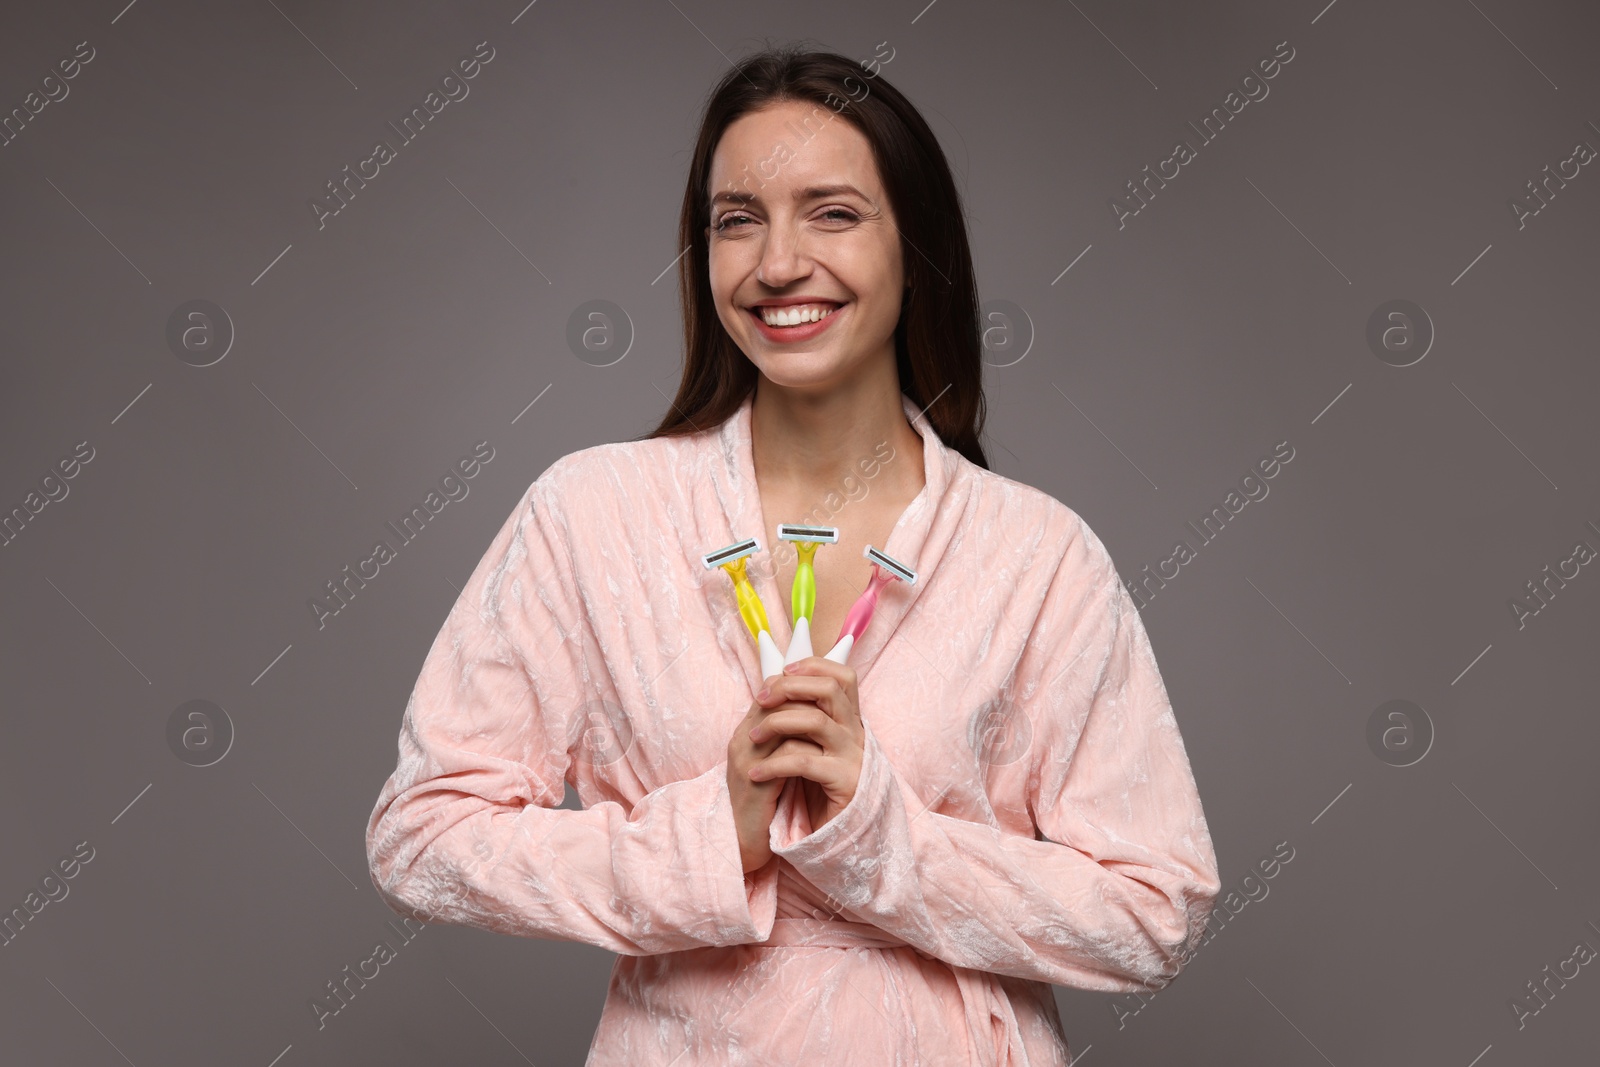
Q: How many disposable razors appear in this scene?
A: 3